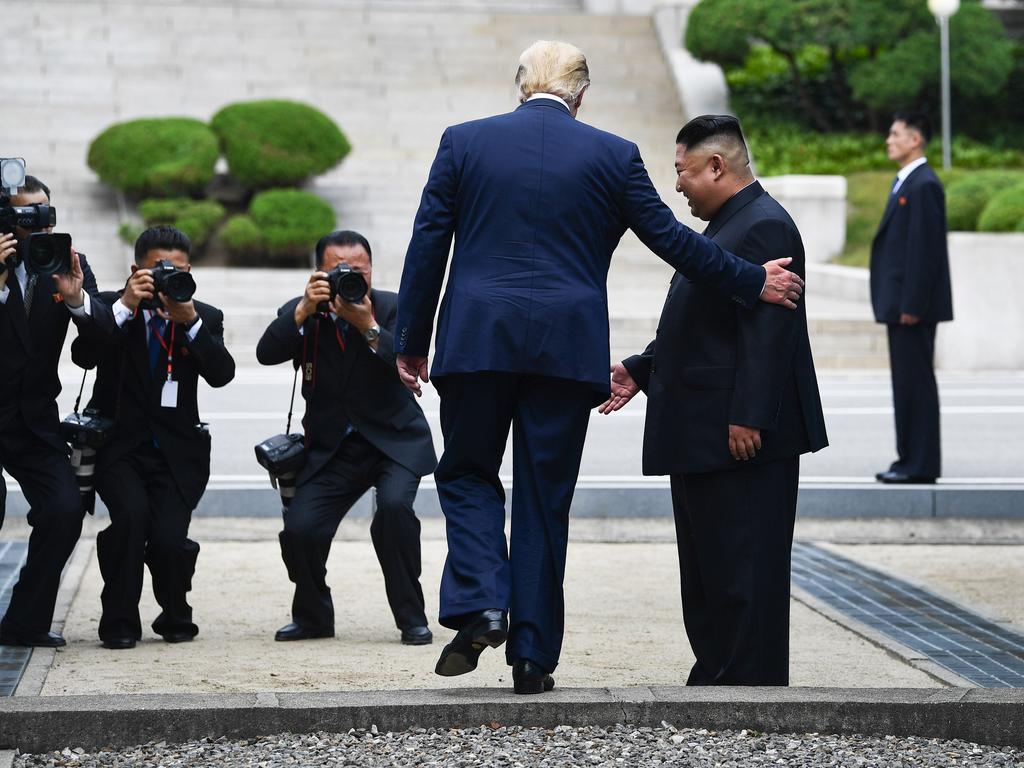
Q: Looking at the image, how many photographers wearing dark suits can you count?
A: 3